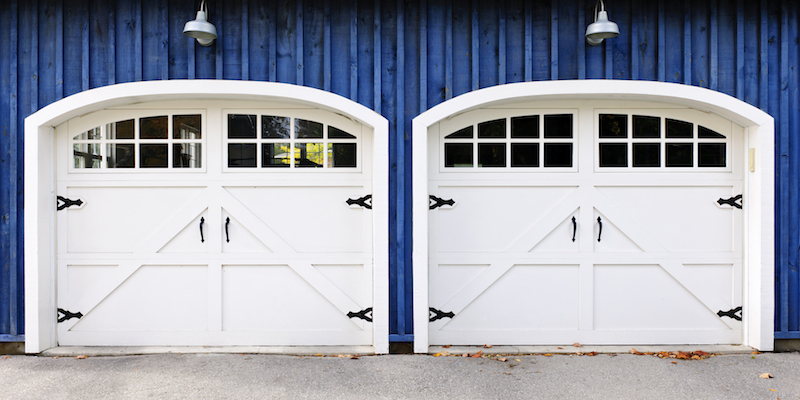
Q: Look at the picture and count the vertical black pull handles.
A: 4